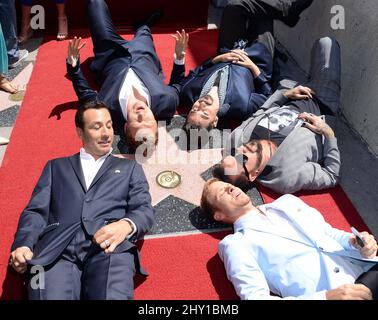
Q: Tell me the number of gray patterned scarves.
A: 1